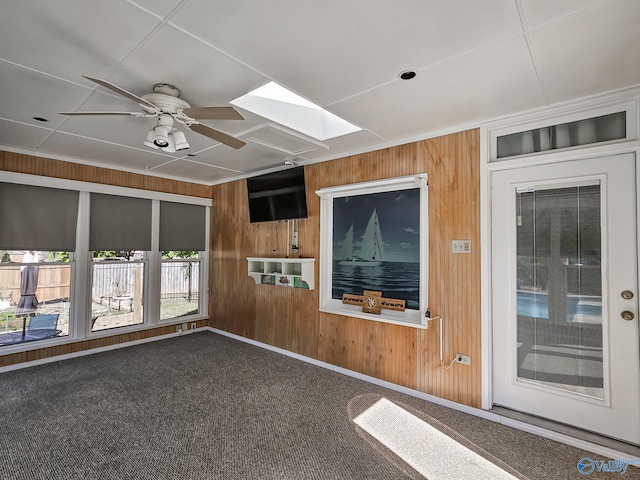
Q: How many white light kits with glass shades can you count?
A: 1